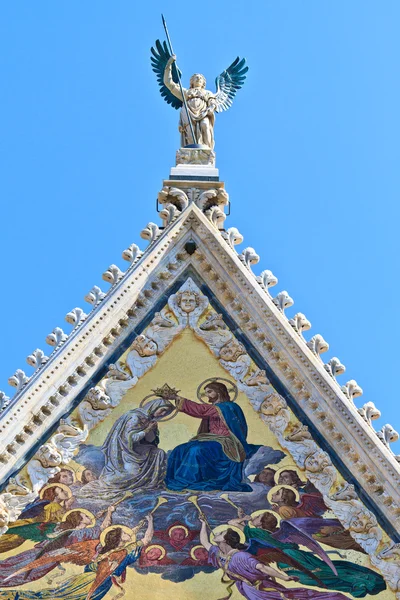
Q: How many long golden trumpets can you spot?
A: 4